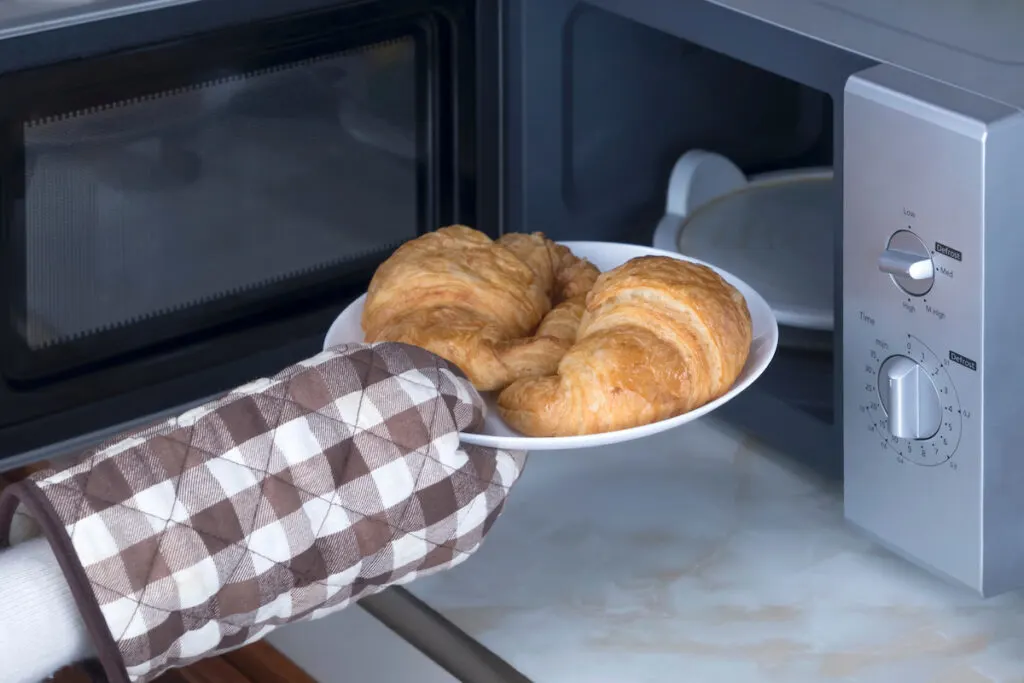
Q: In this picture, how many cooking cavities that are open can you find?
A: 1